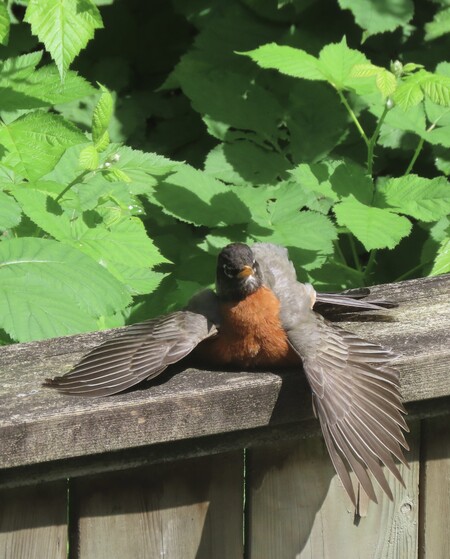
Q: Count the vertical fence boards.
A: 4